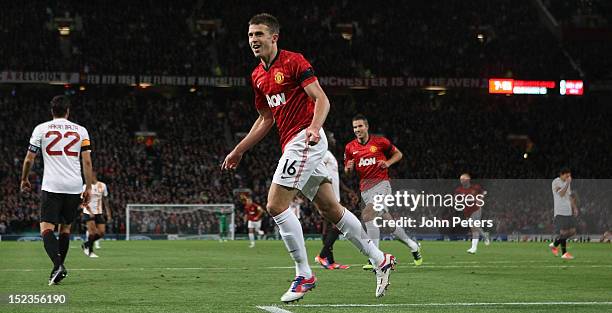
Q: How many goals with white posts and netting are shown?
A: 1